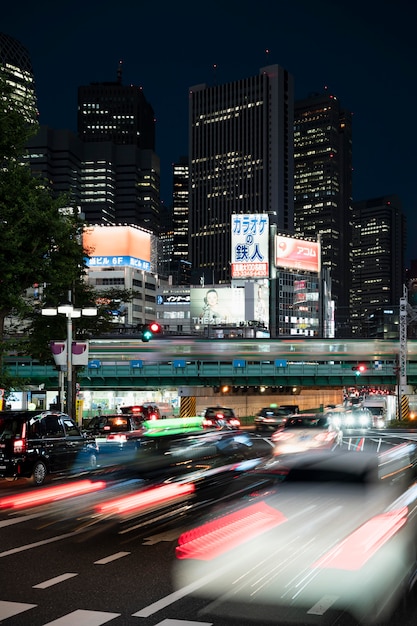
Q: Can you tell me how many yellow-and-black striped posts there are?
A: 2